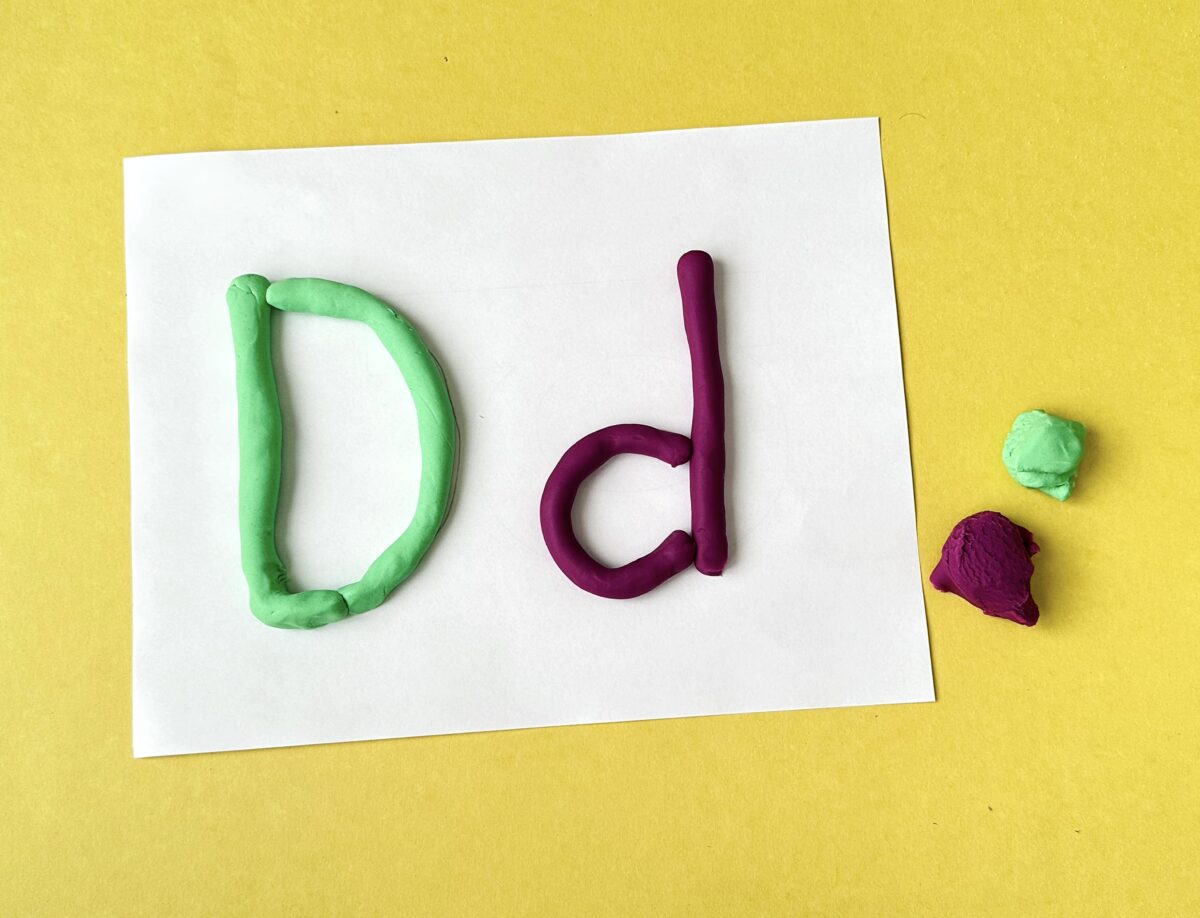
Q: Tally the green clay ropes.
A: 2